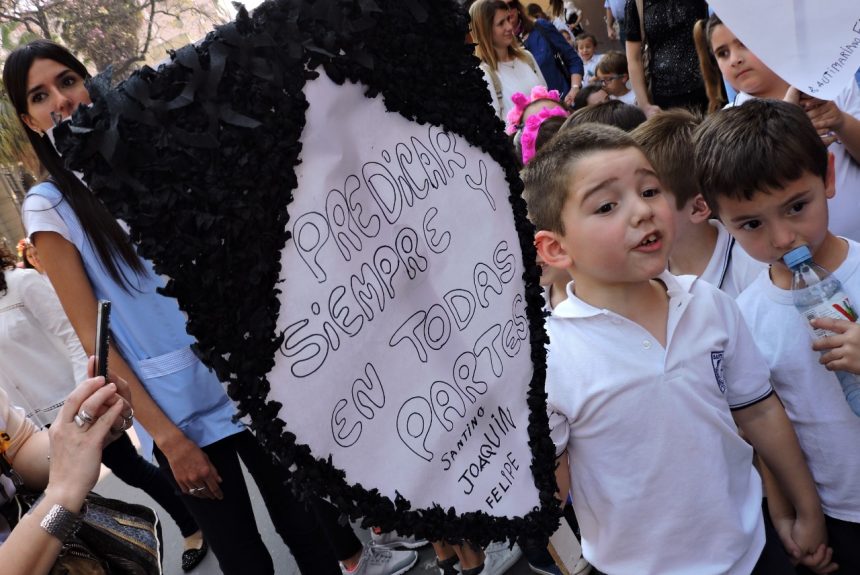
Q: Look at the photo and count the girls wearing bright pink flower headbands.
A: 2